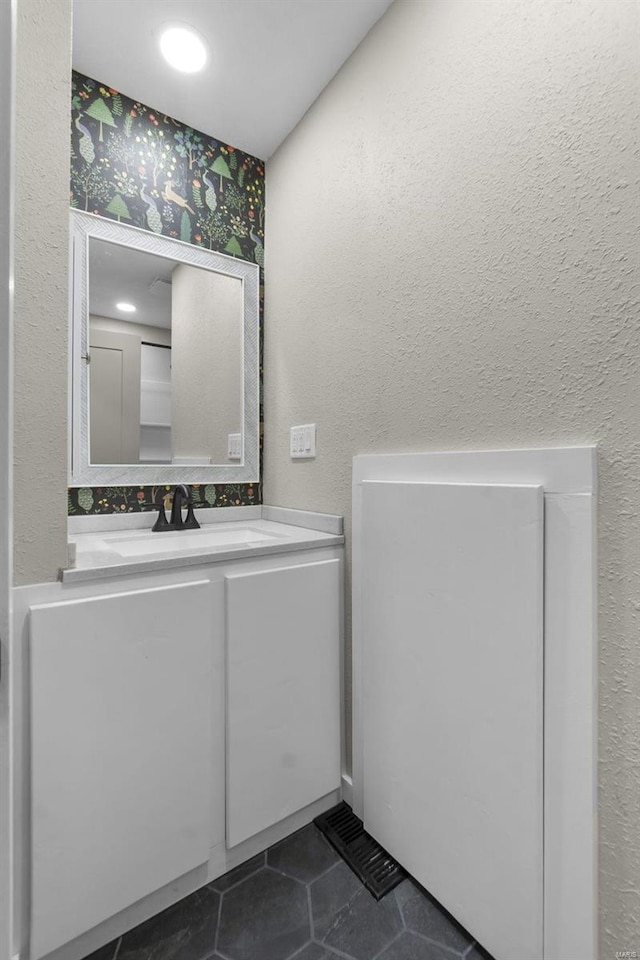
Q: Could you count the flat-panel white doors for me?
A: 3